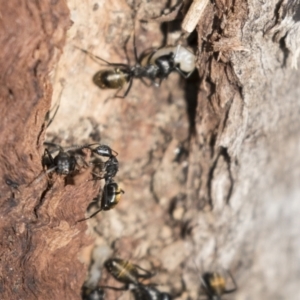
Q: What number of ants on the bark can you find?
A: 6